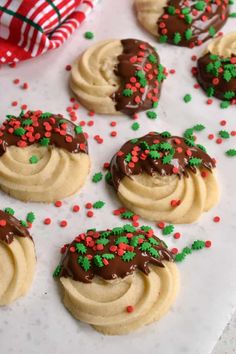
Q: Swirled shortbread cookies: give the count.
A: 7